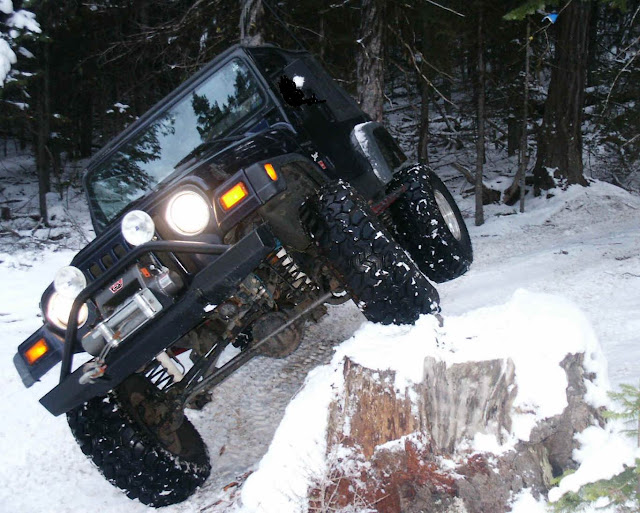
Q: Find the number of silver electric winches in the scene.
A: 1